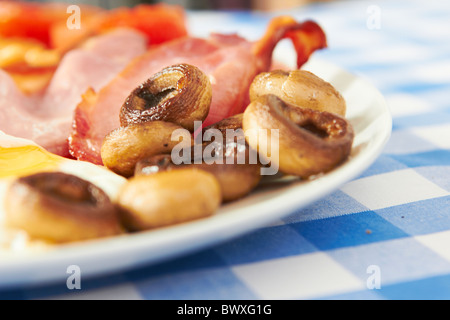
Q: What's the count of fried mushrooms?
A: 8